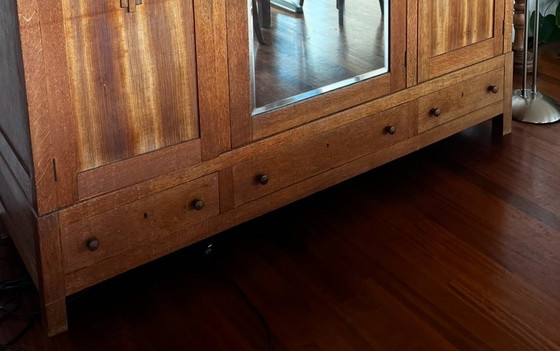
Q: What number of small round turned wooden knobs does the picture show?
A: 6